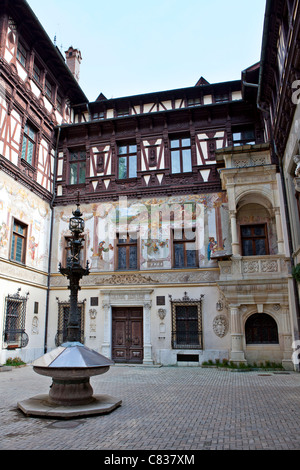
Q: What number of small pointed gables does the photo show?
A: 2